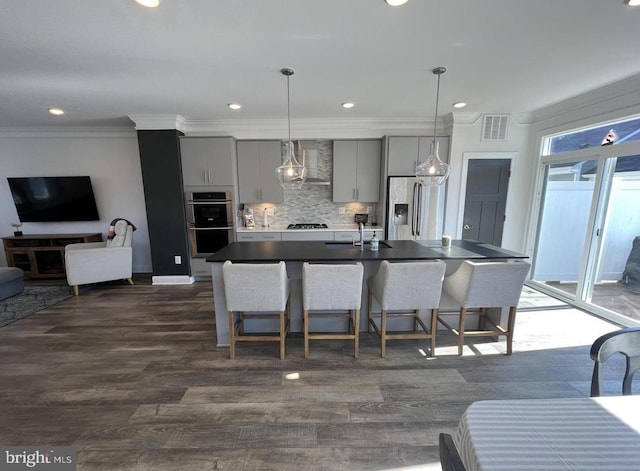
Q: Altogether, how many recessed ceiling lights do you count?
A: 7